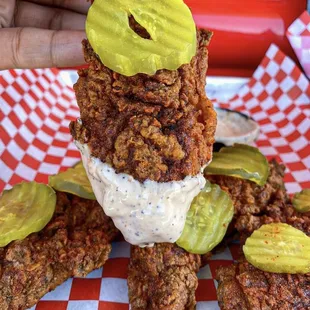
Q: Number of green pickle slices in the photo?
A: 7